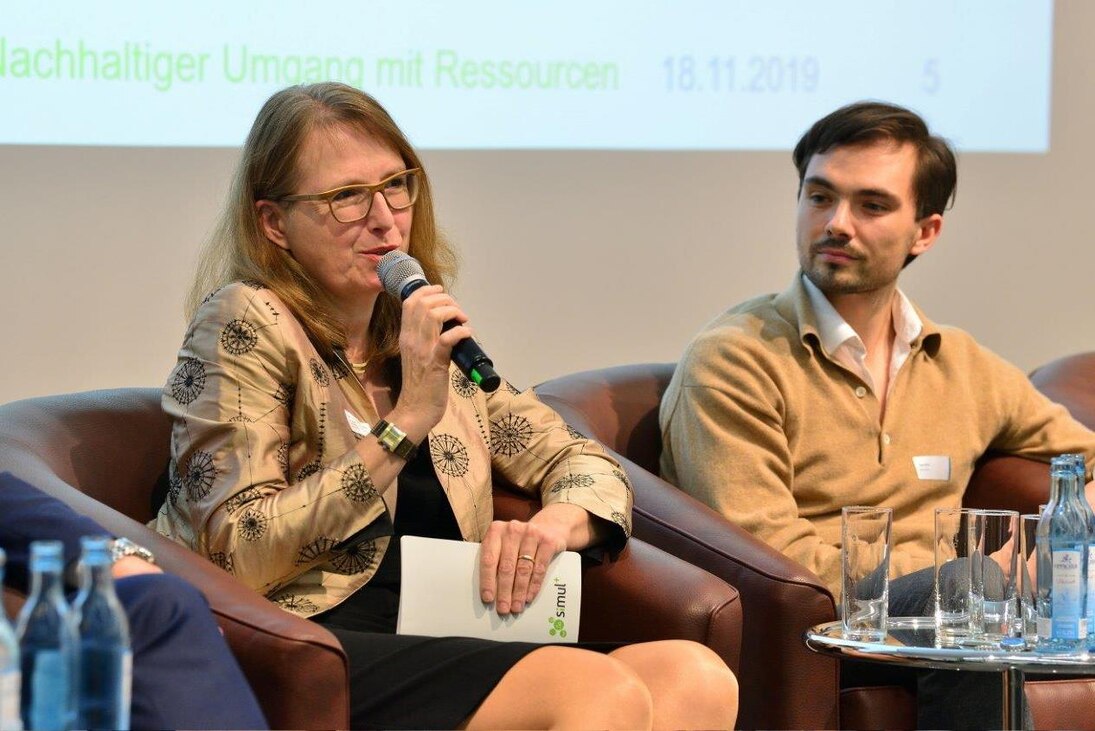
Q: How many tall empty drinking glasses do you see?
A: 4